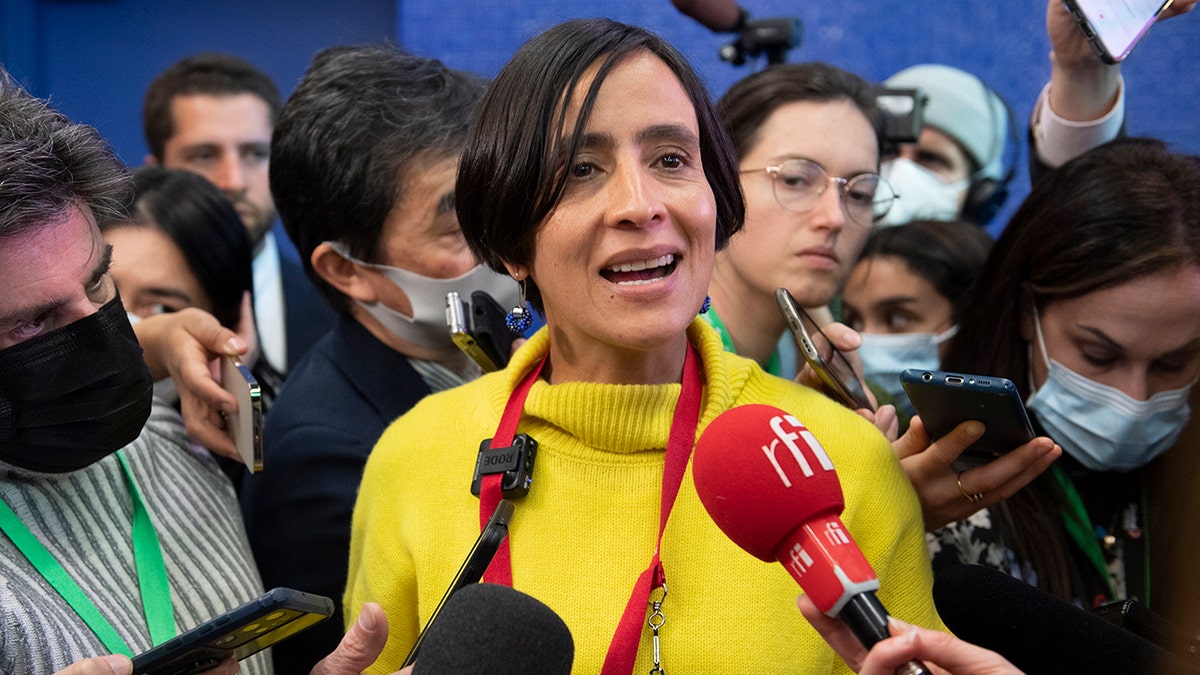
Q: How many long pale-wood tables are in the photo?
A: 0